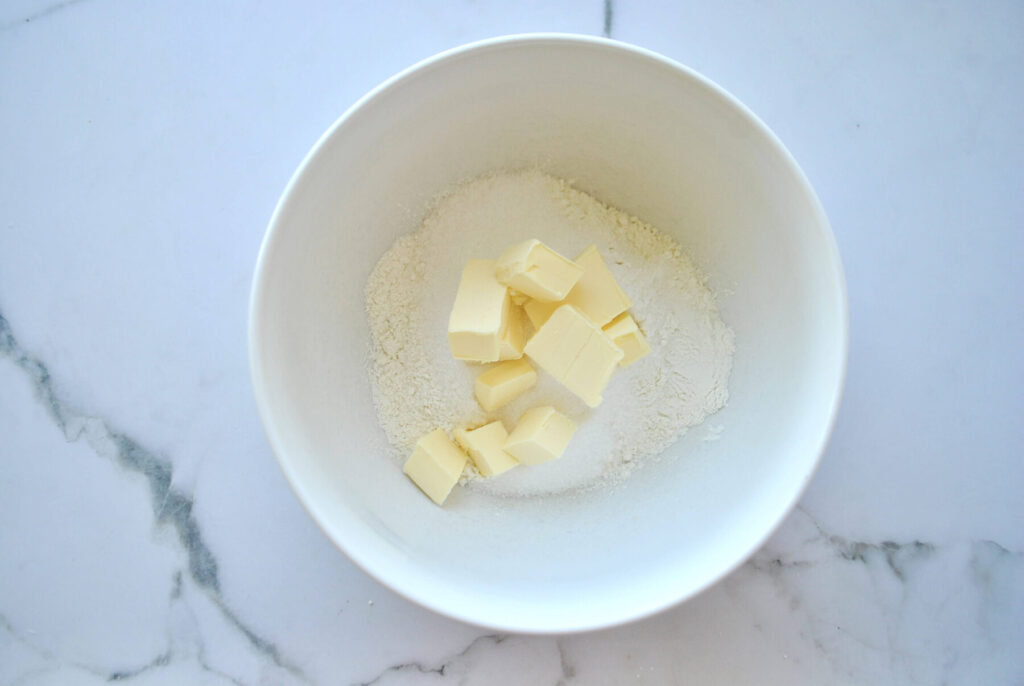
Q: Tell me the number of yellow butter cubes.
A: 9